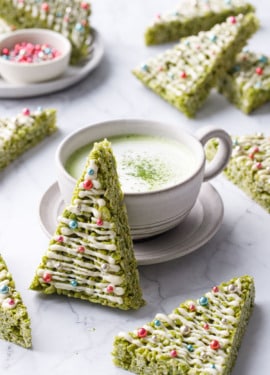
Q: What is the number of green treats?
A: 9